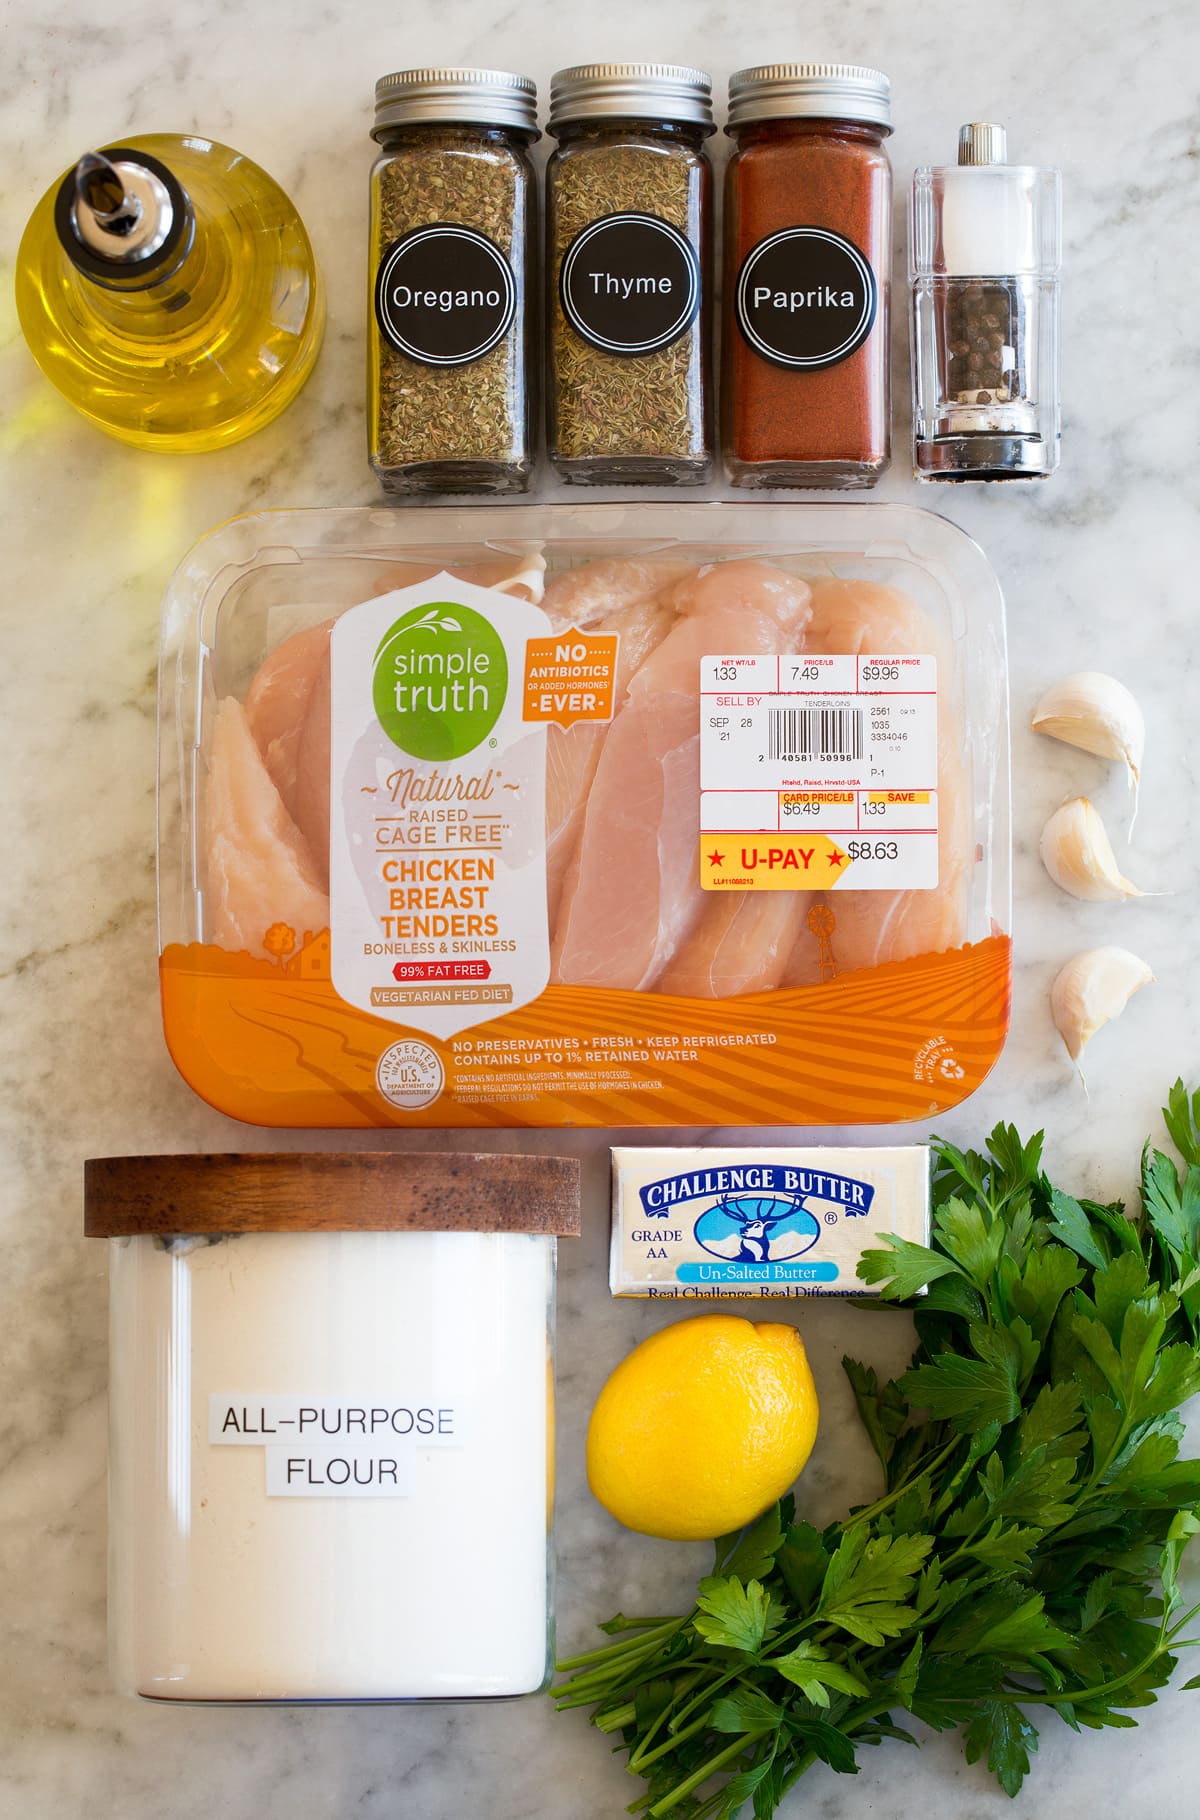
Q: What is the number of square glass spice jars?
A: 3